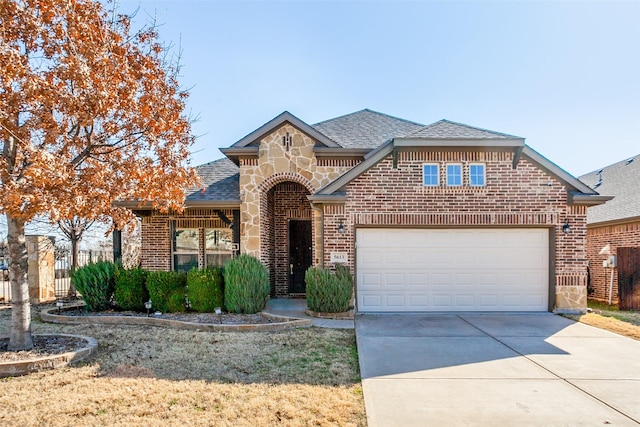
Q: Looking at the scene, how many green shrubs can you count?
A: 6